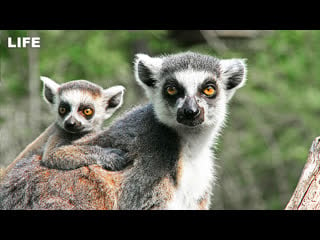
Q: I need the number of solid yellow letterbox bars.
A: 0